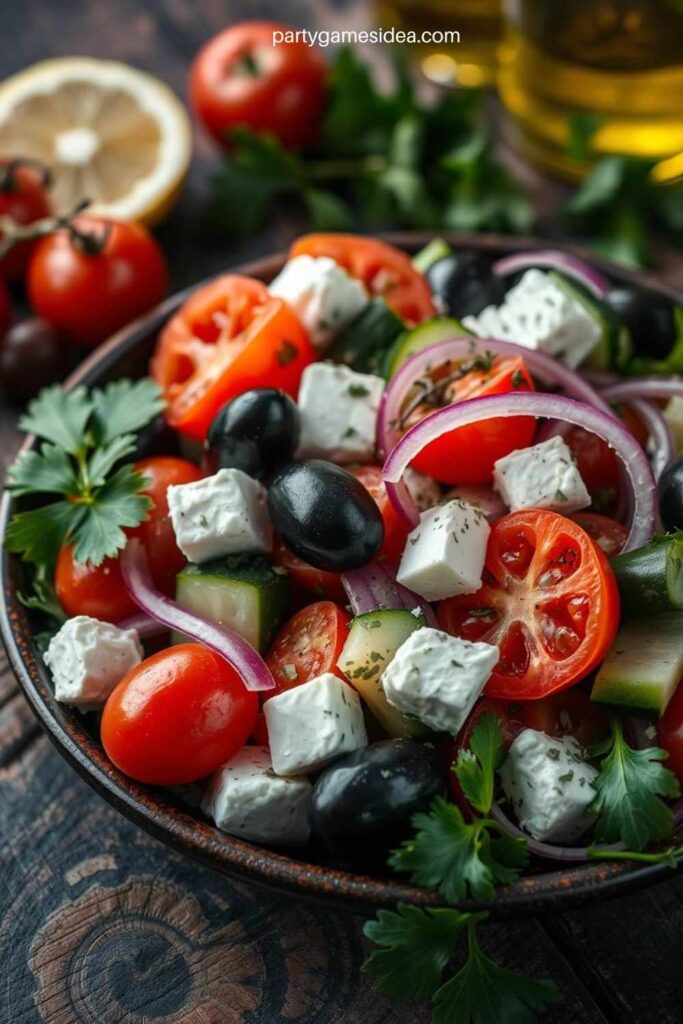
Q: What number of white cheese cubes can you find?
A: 11